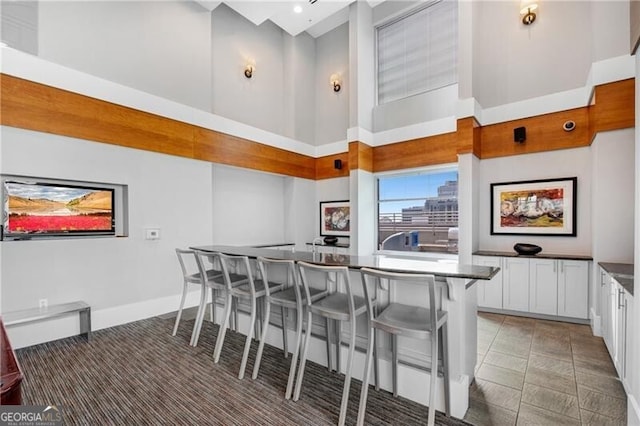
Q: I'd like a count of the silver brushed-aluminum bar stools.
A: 6